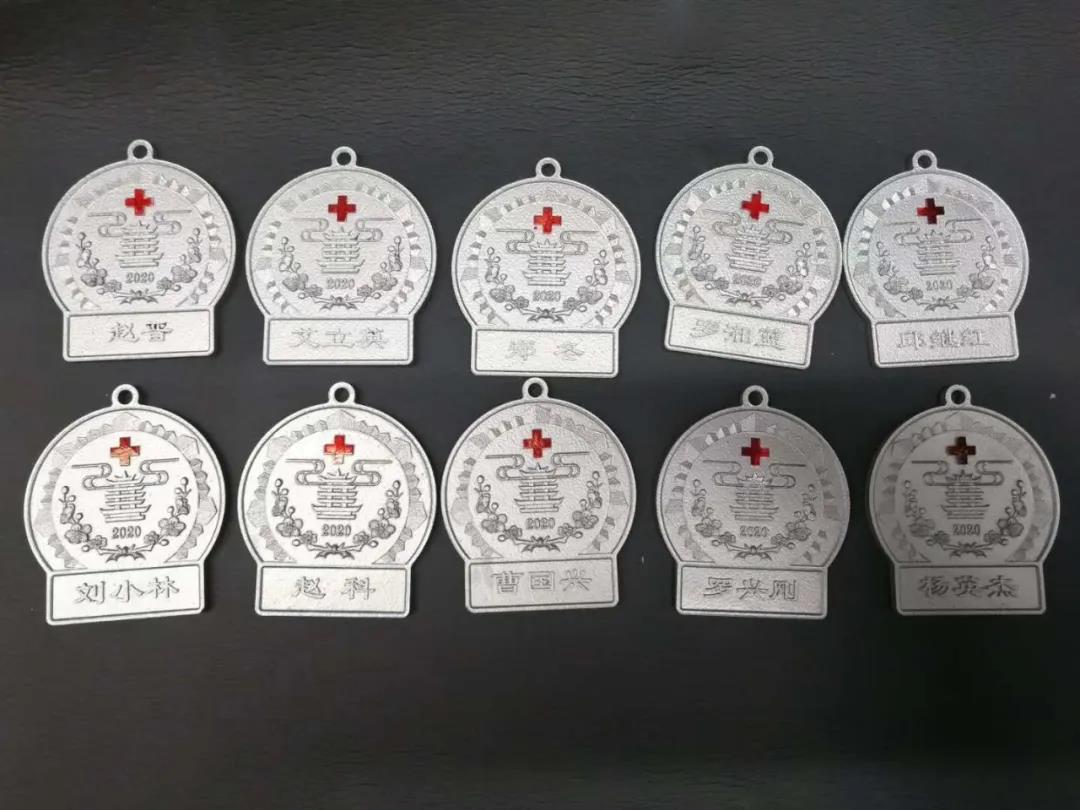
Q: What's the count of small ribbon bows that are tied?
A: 10